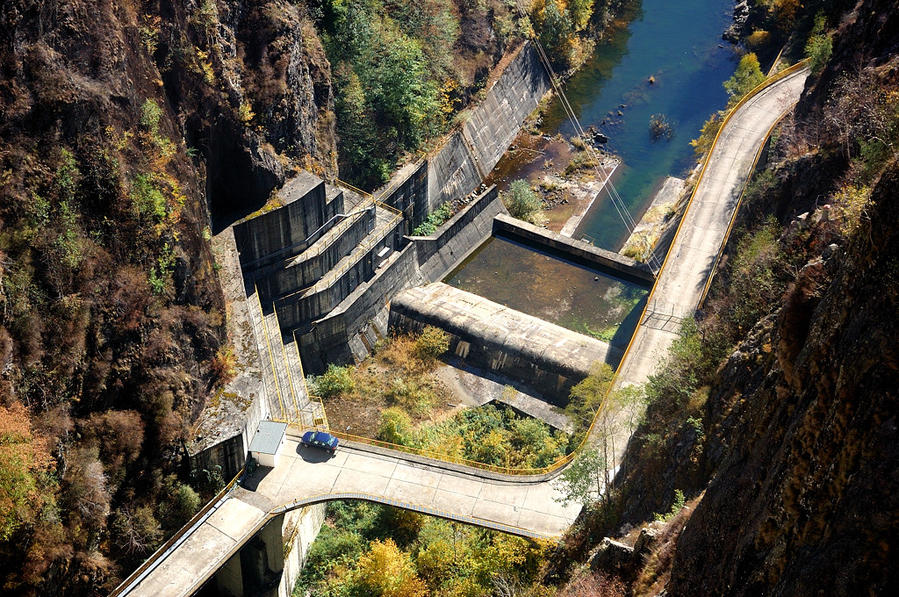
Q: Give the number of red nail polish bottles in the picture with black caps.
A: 0